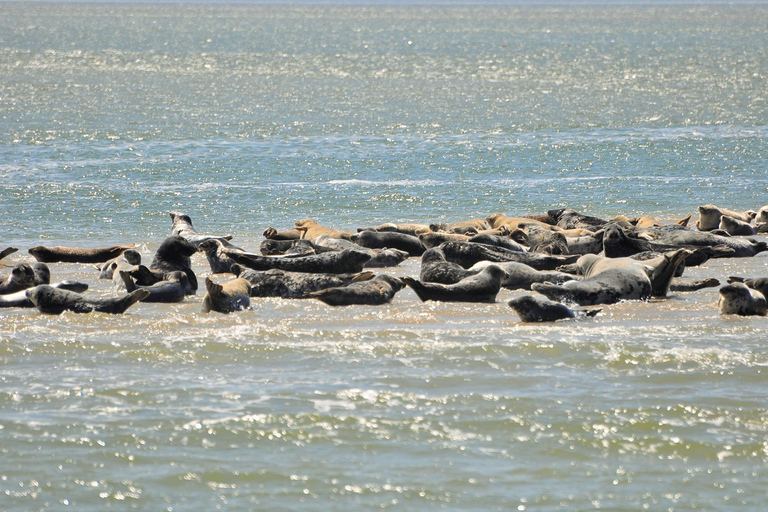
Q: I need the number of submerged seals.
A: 0